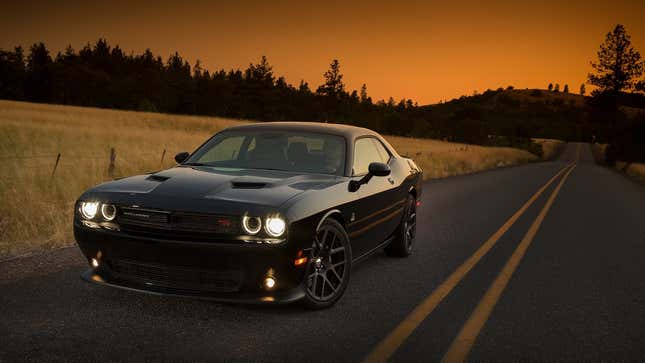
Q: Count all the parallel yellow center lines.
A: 2